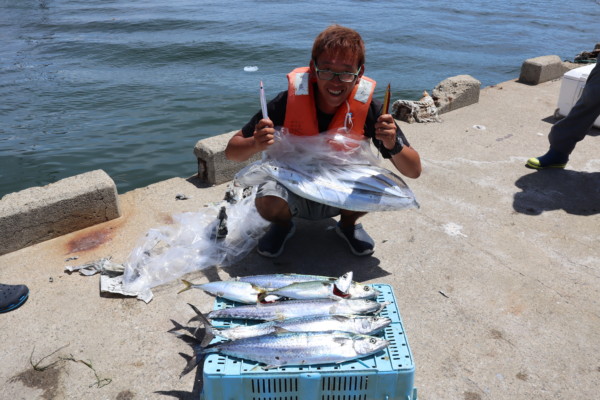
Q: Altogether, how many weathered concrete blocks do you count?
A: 4